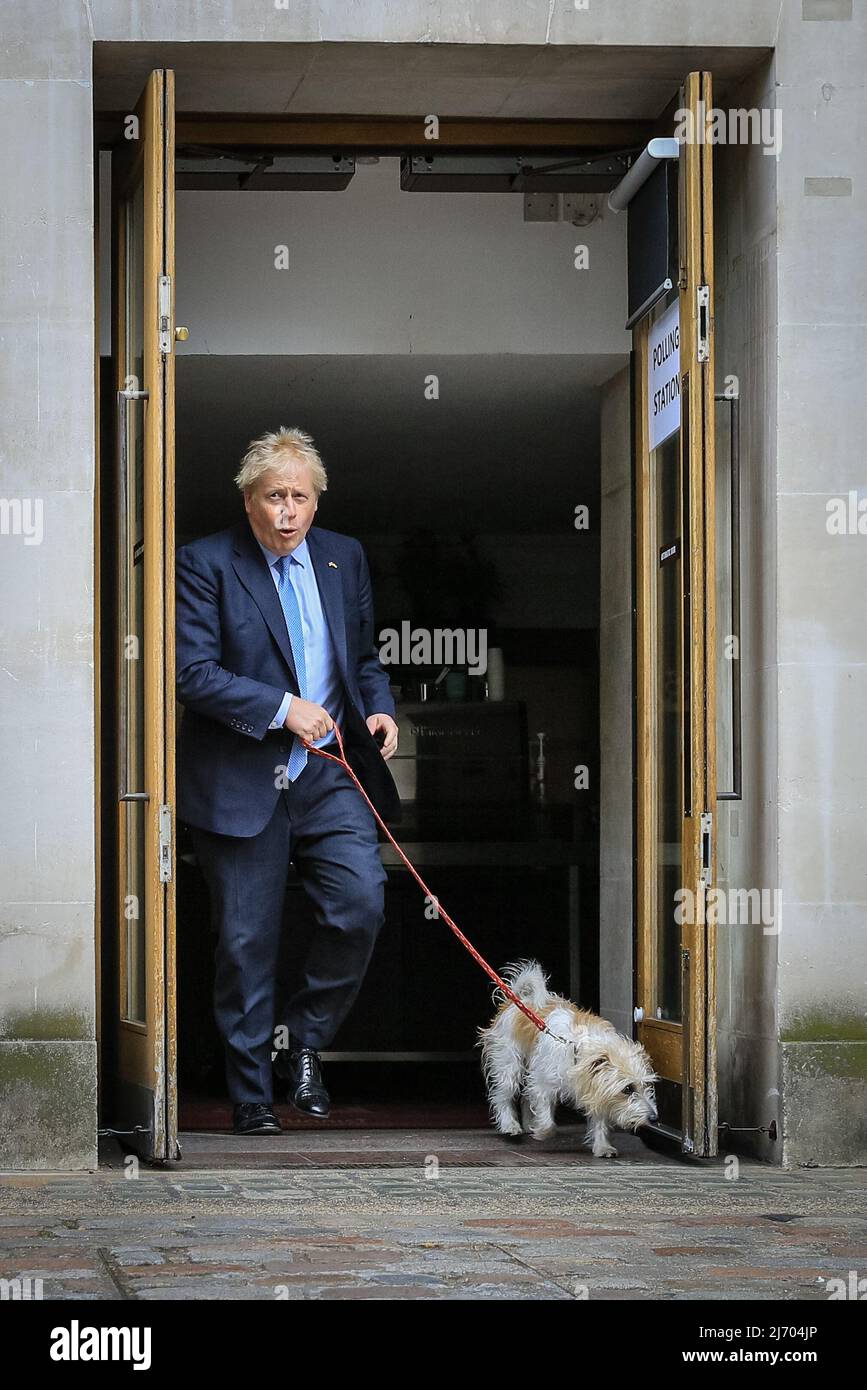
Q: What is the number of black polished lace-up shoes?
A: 2